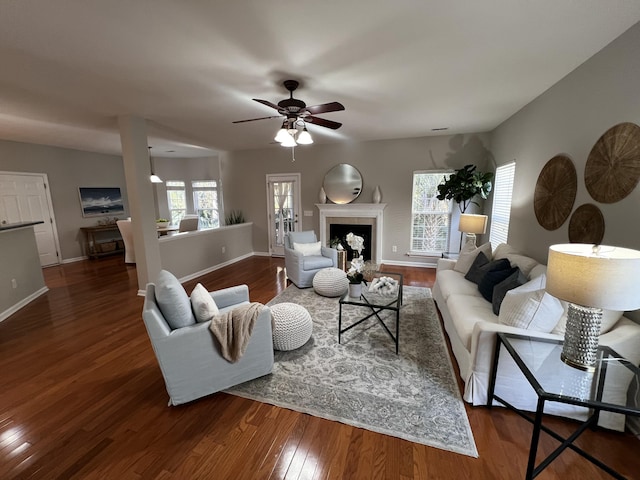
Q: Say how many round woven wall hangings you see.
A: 3